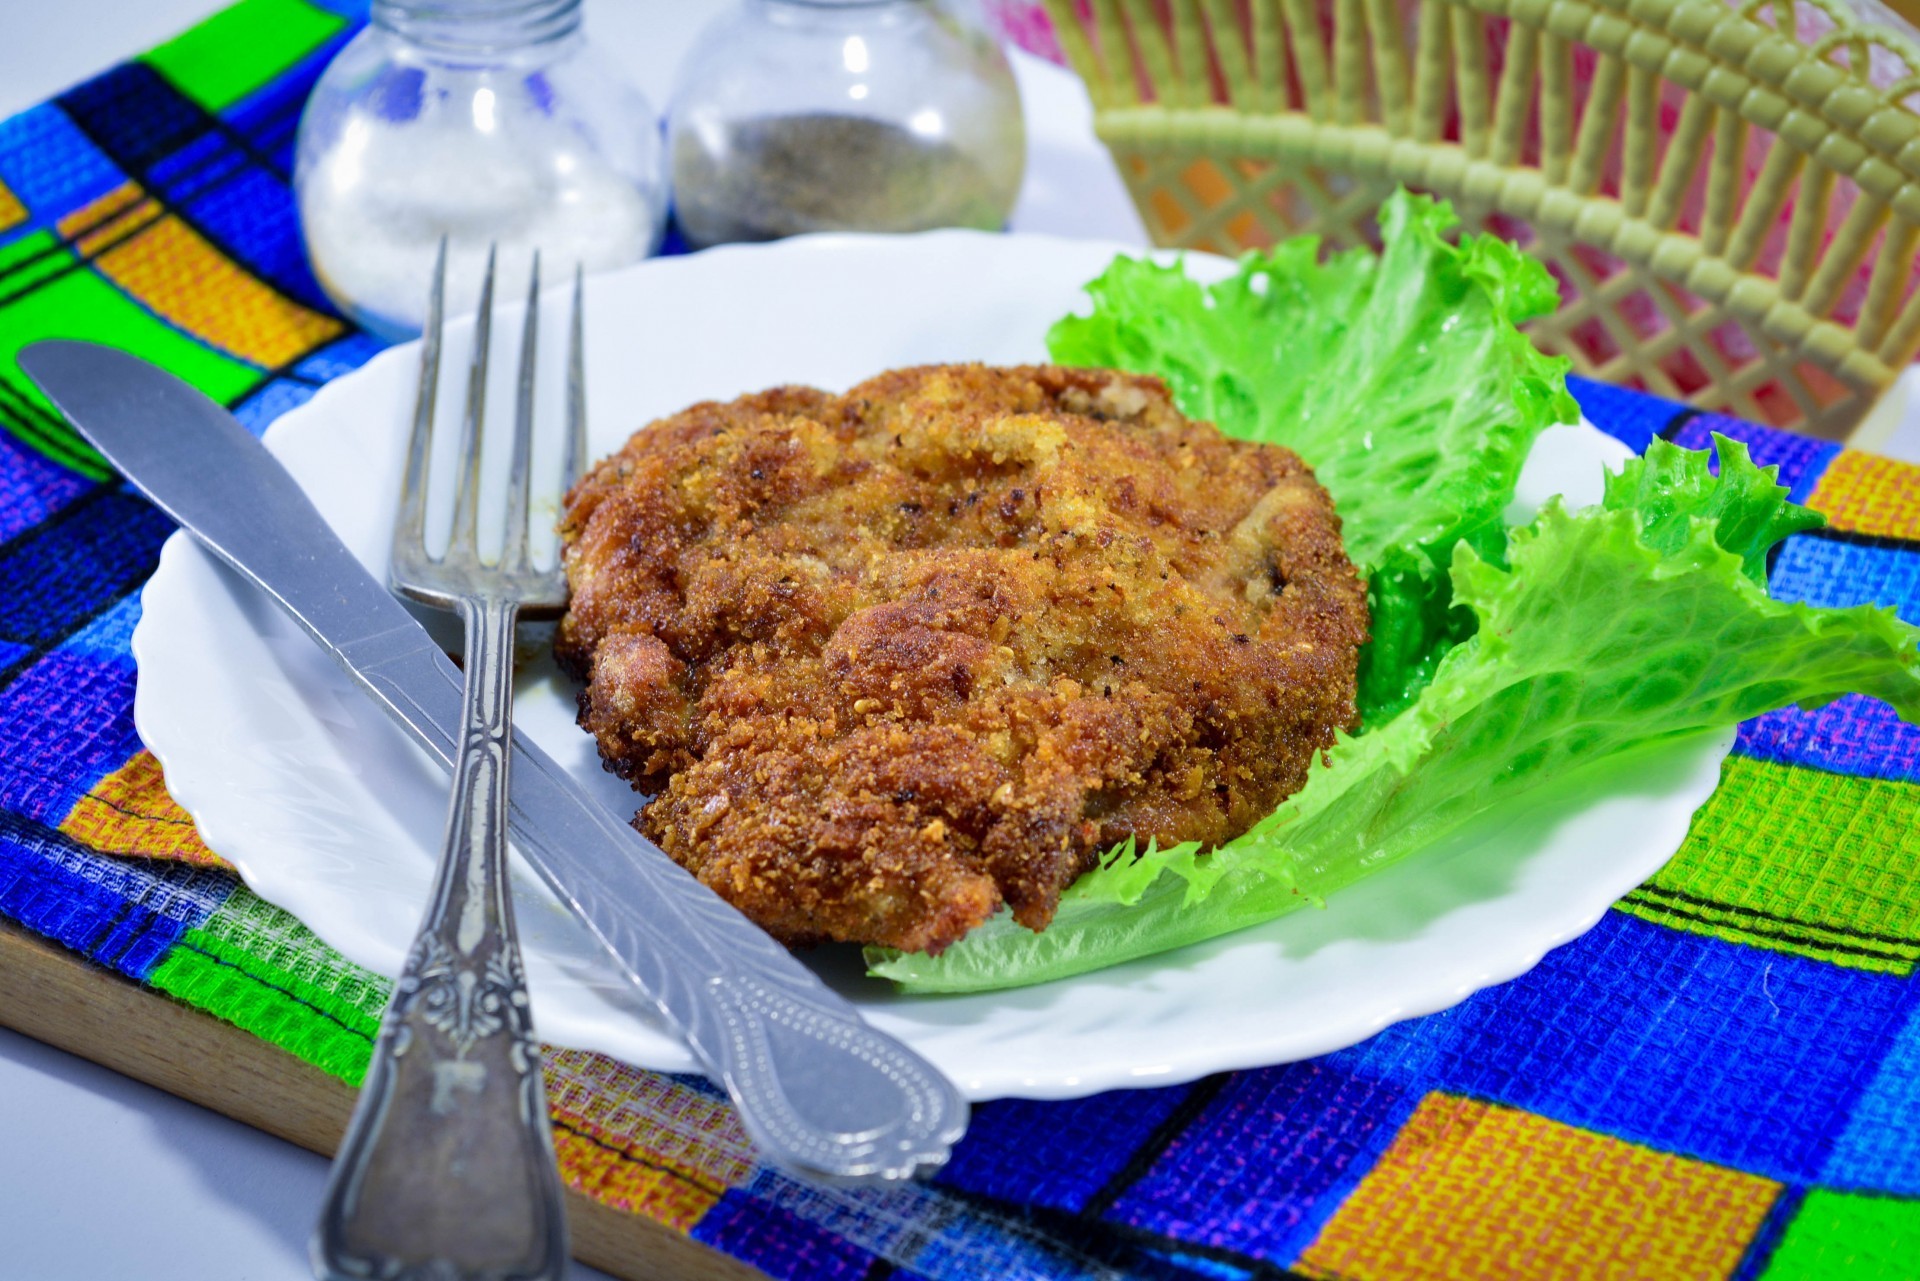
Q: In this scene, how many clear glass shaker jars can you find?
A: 2